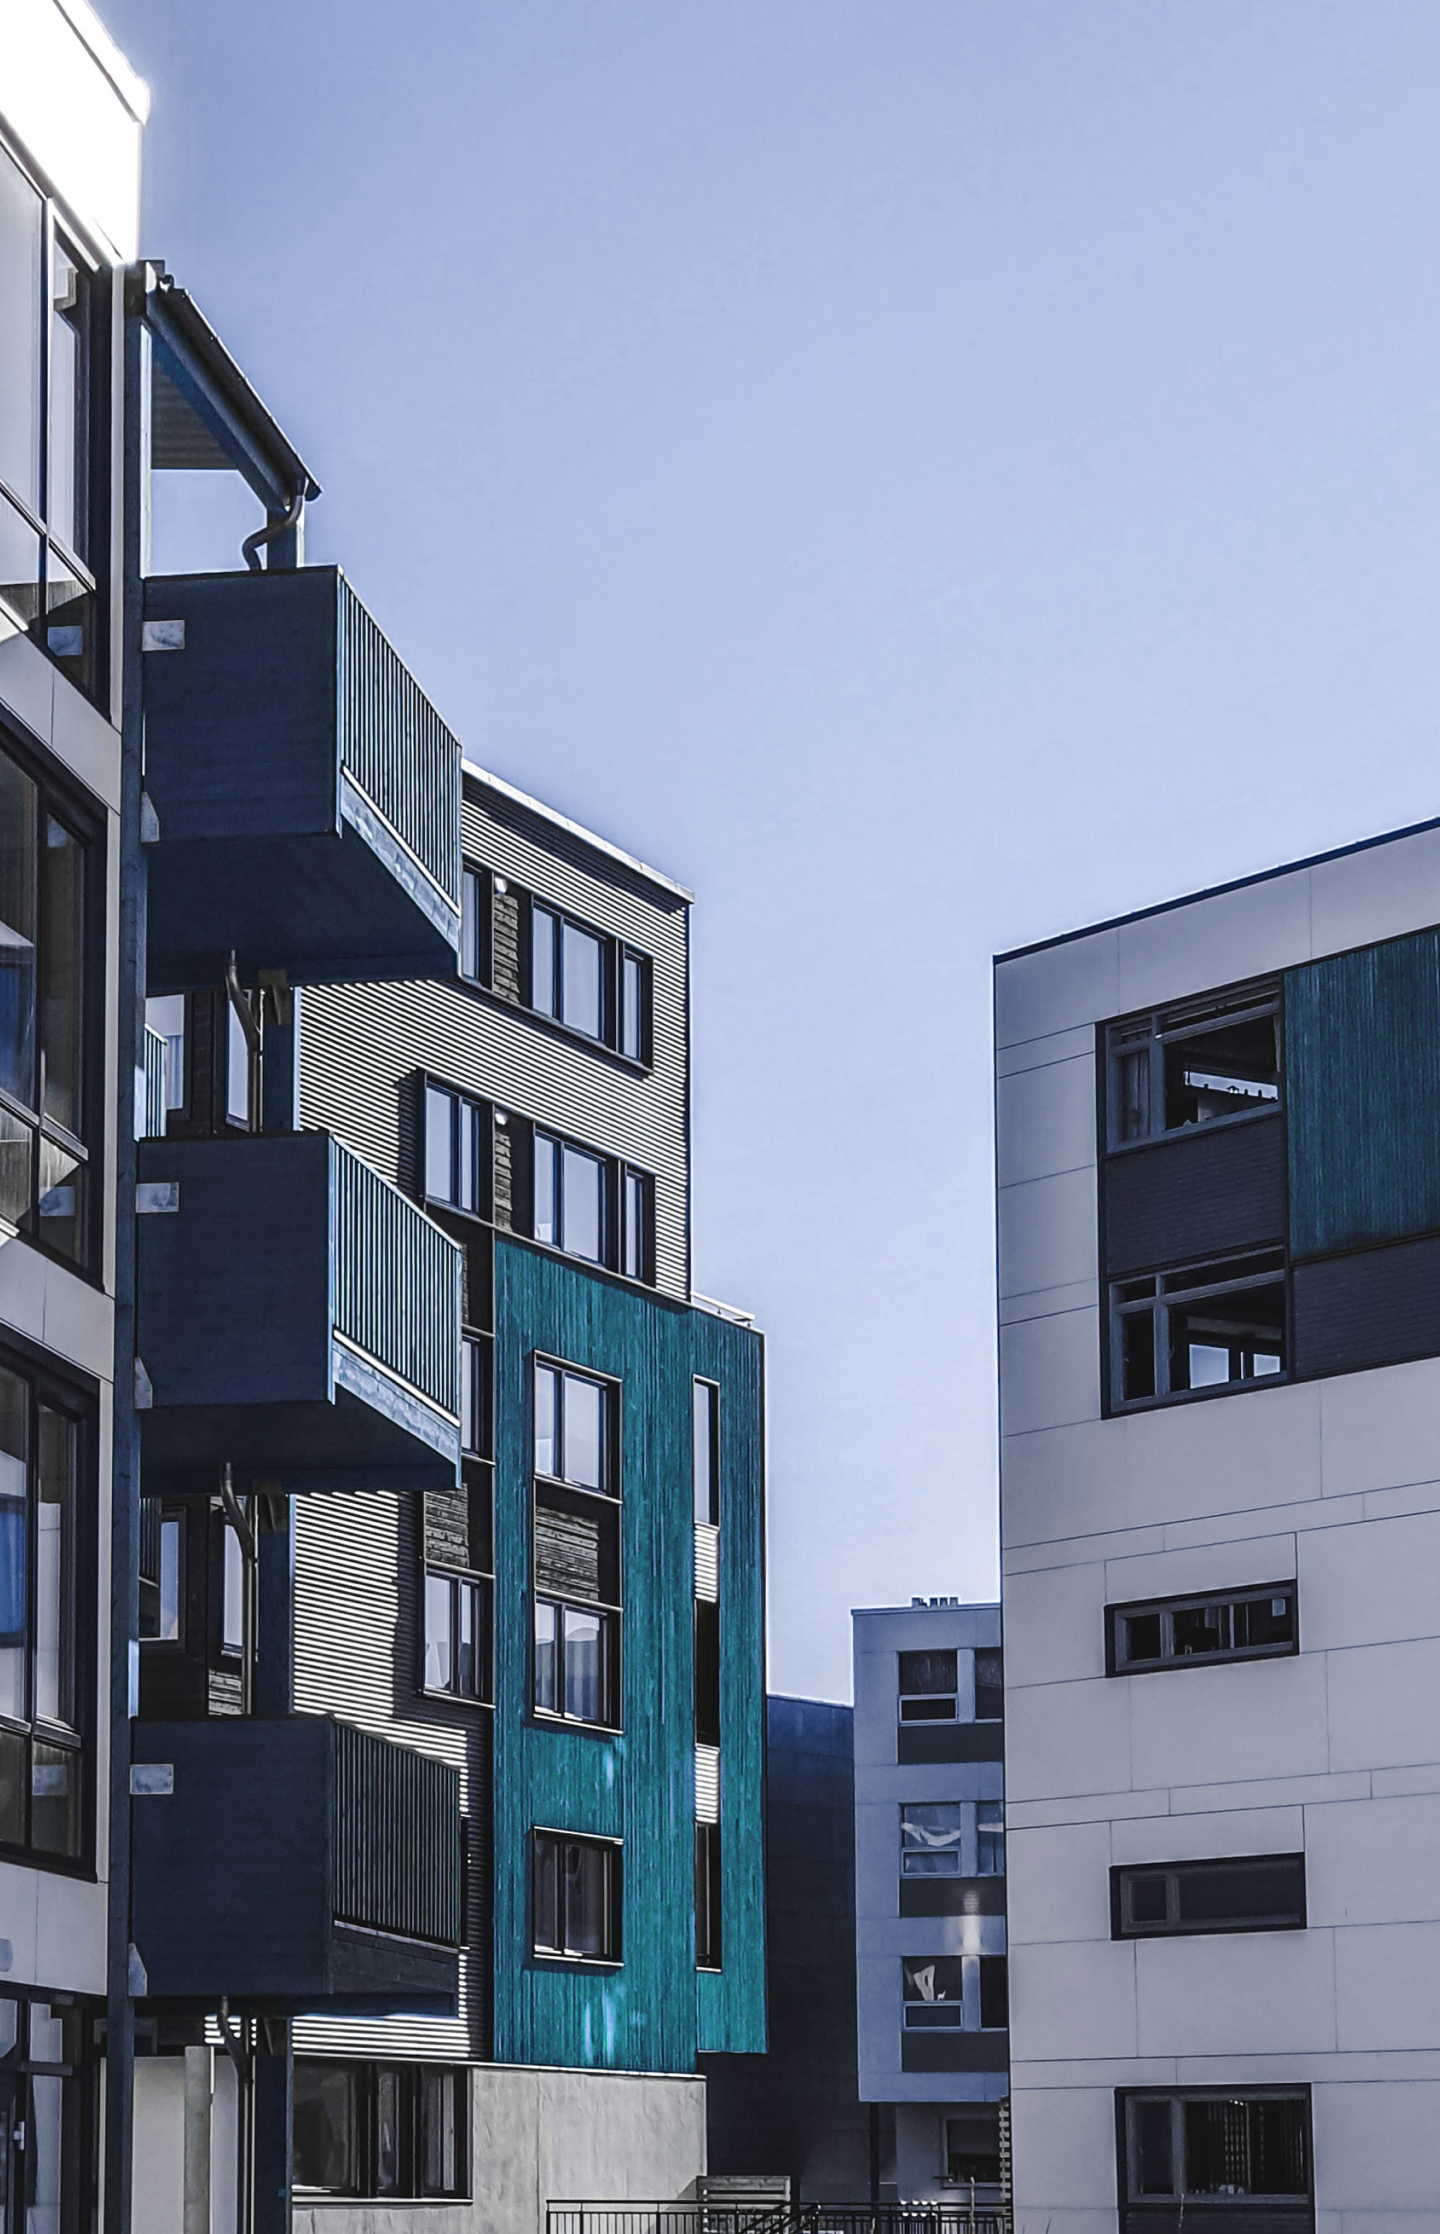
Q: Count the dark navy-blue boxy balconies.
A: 3